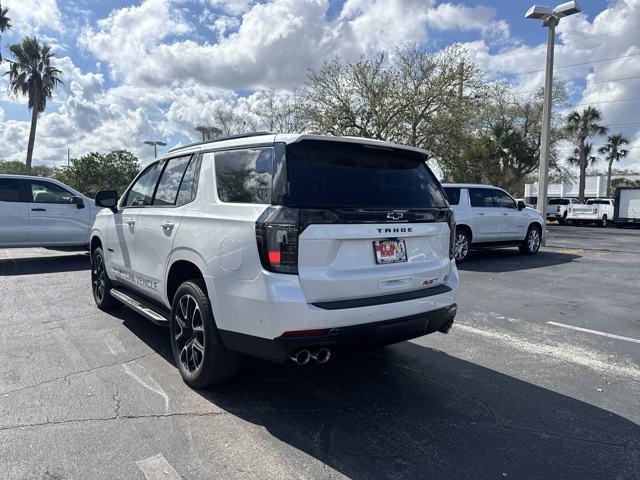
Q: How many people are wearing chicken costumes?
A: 0